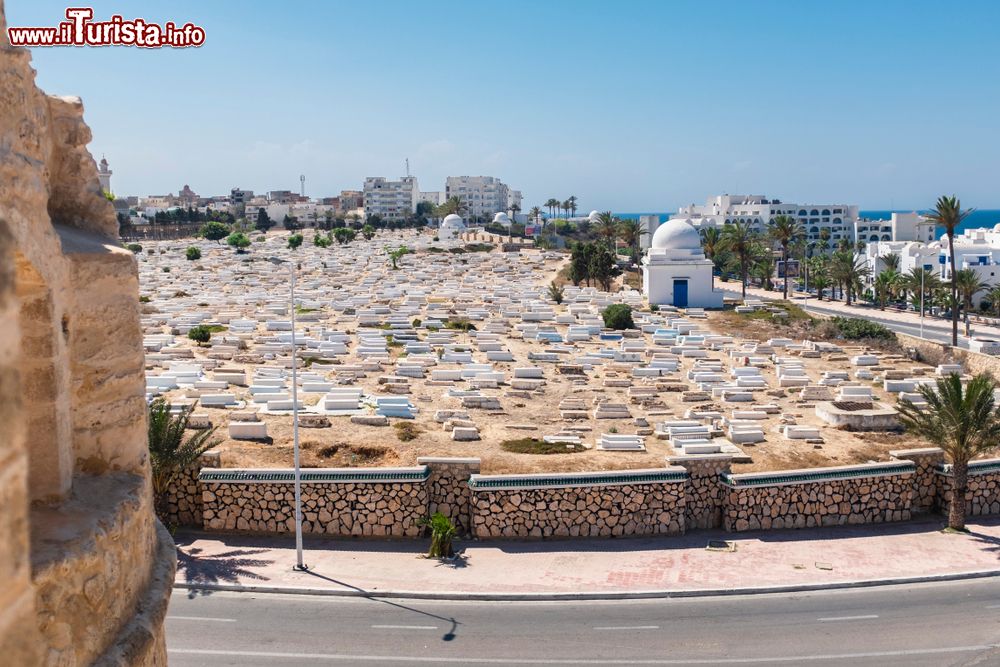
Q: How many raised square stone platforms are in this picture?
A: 1